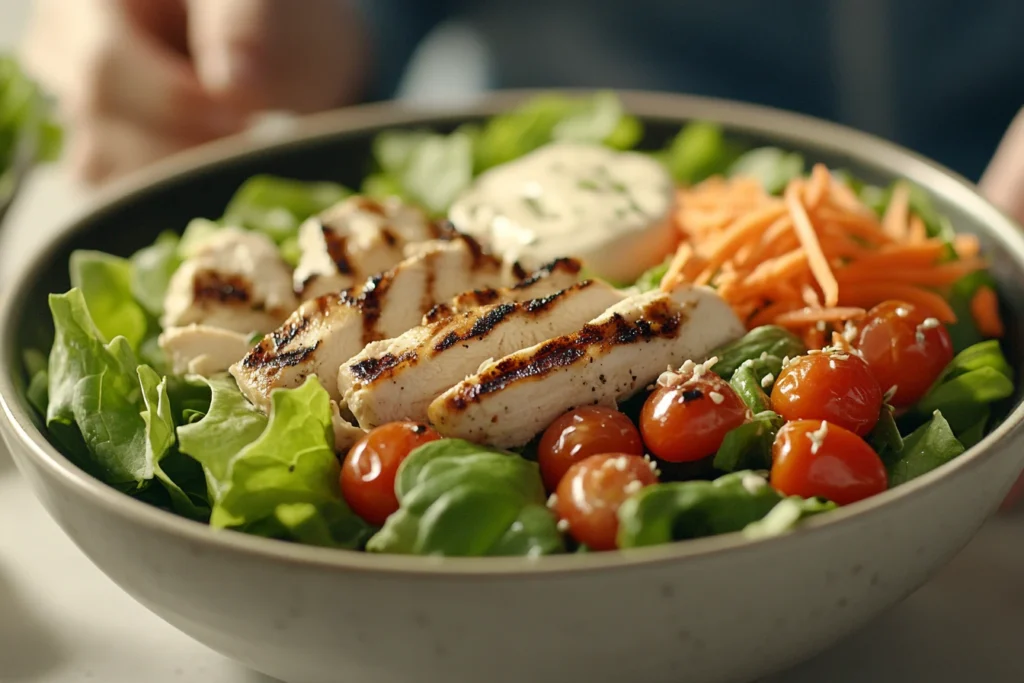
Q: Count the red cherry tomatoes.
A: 7